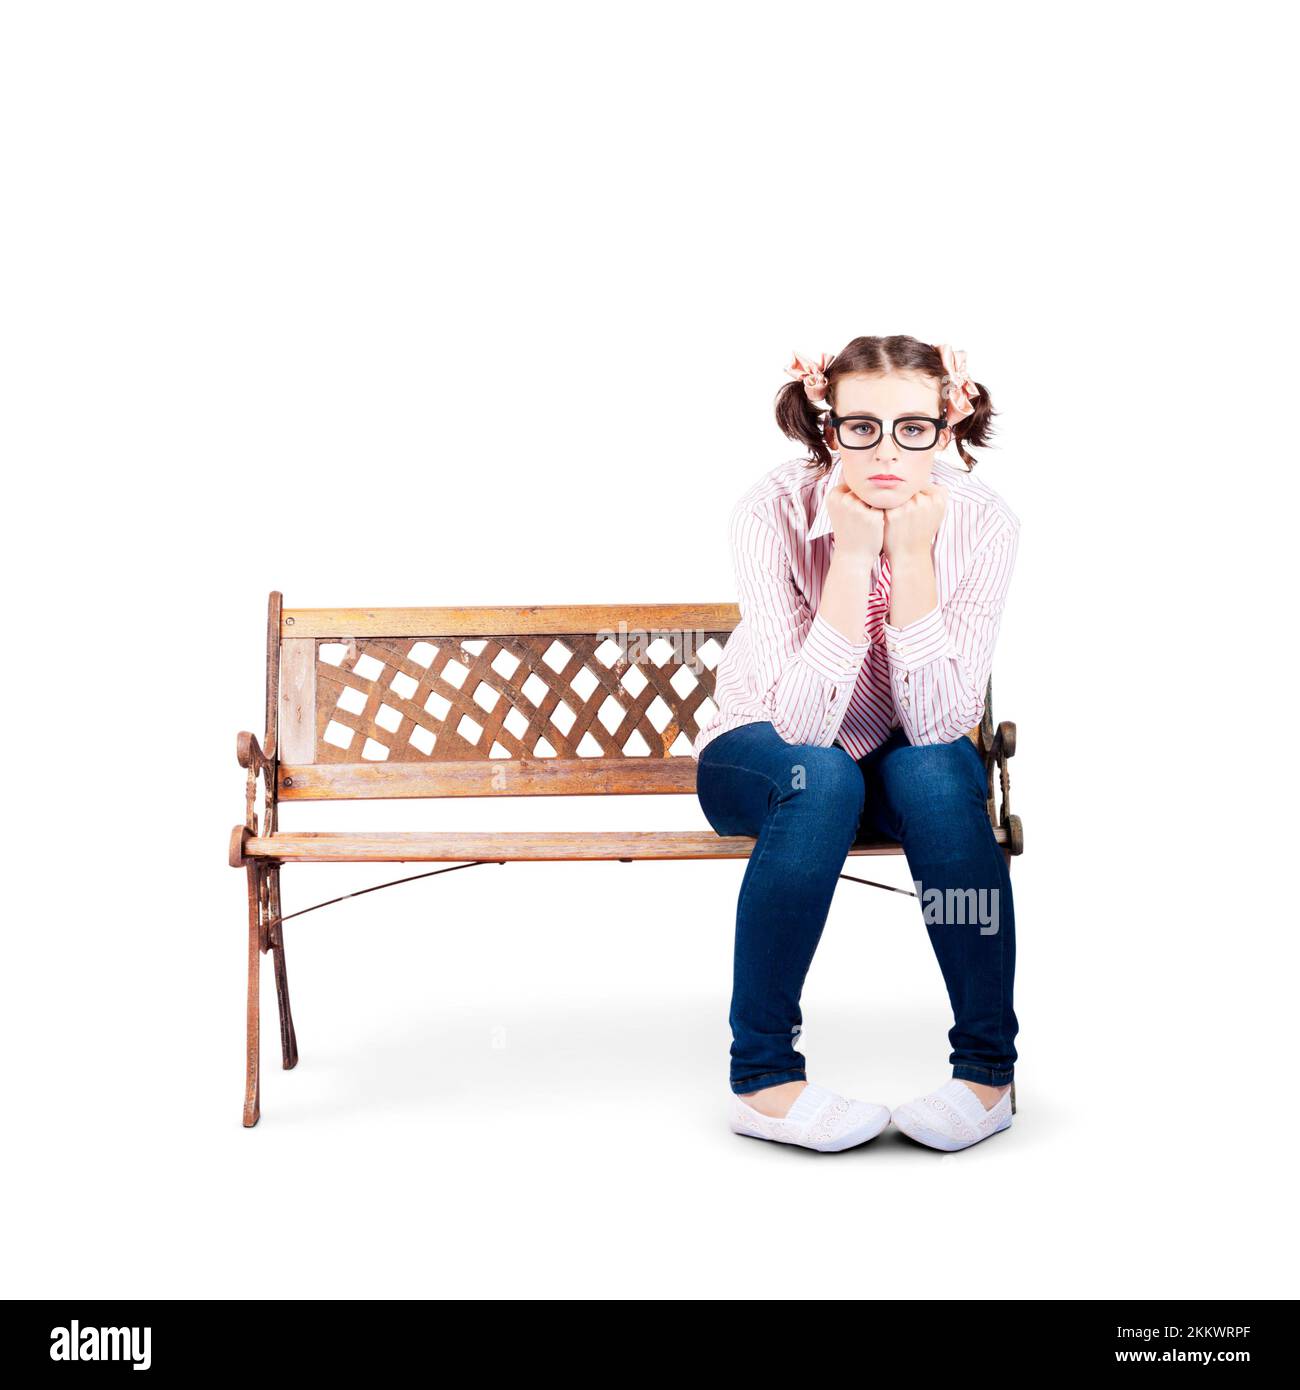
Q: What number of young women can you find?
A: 1